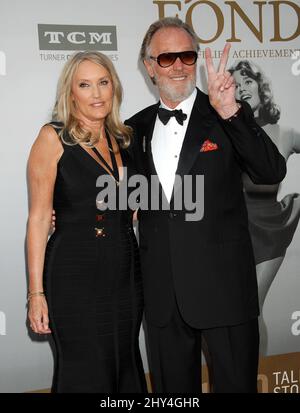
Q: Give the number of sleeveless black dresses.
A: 1